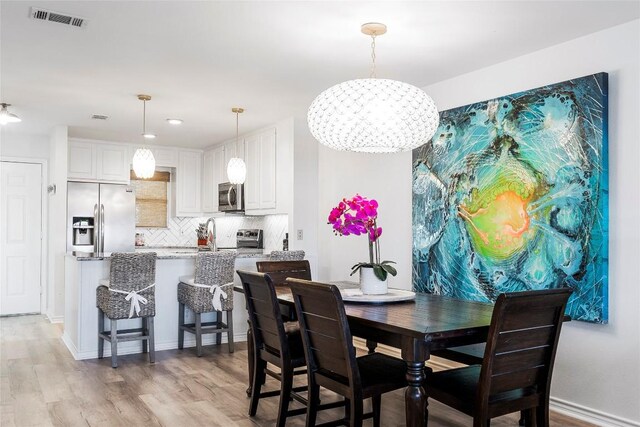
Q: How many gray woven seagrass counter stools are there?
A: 3